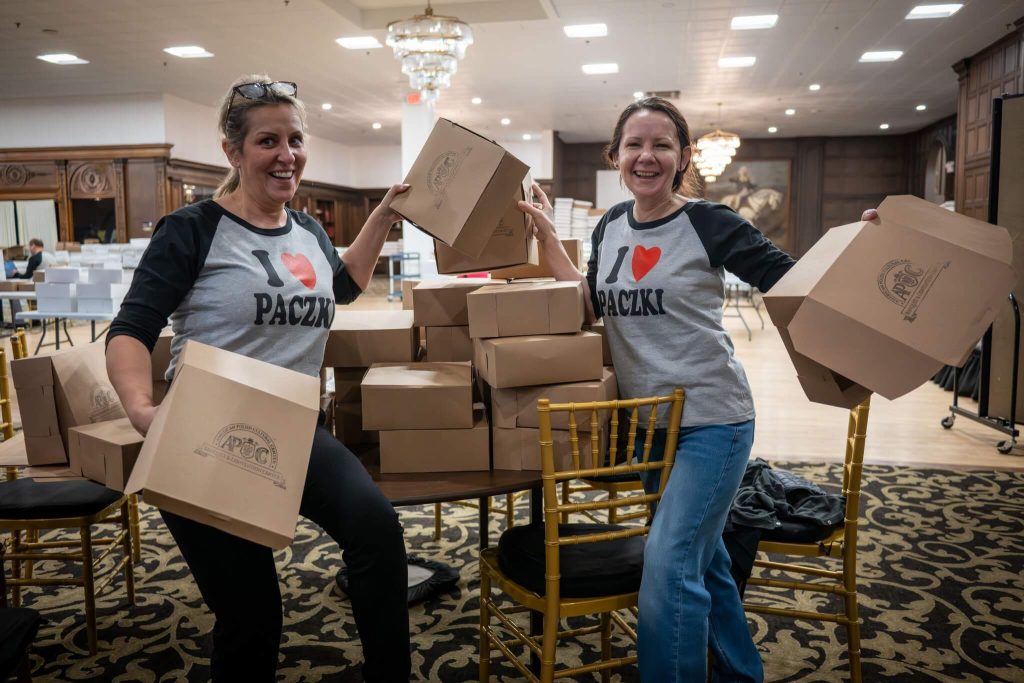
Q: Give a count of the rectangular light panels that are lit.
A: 9